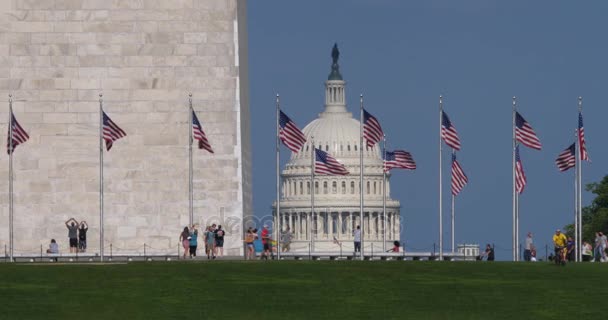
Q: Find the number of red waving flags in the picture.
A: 13